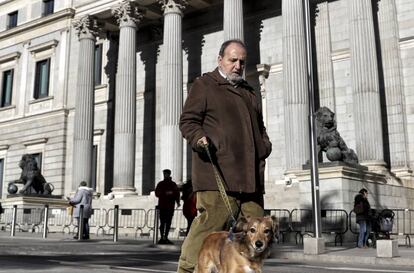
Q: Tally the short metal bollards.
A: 5